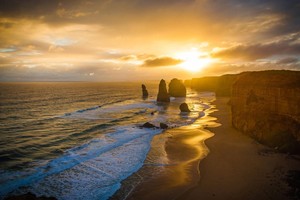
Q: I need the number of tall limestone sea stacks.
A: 3